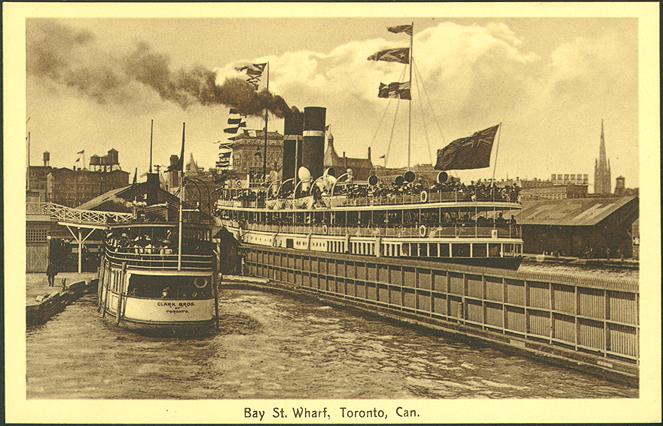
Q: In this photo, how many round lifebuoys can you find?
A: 4